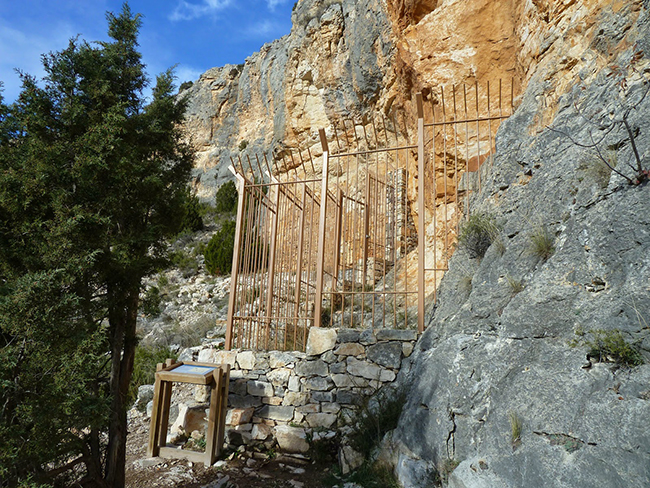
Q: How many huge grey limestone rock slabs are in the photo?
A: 1